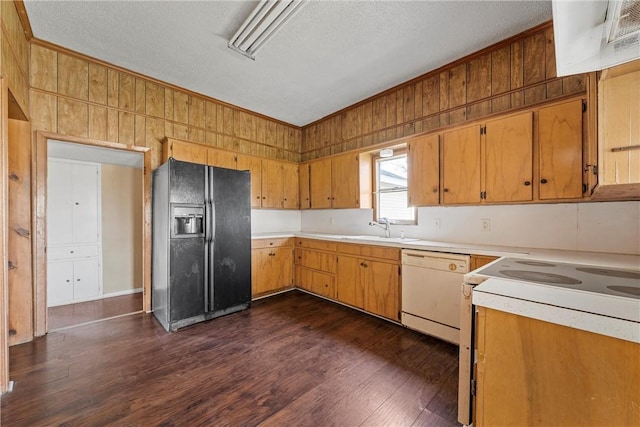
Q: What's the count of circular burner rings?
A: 4